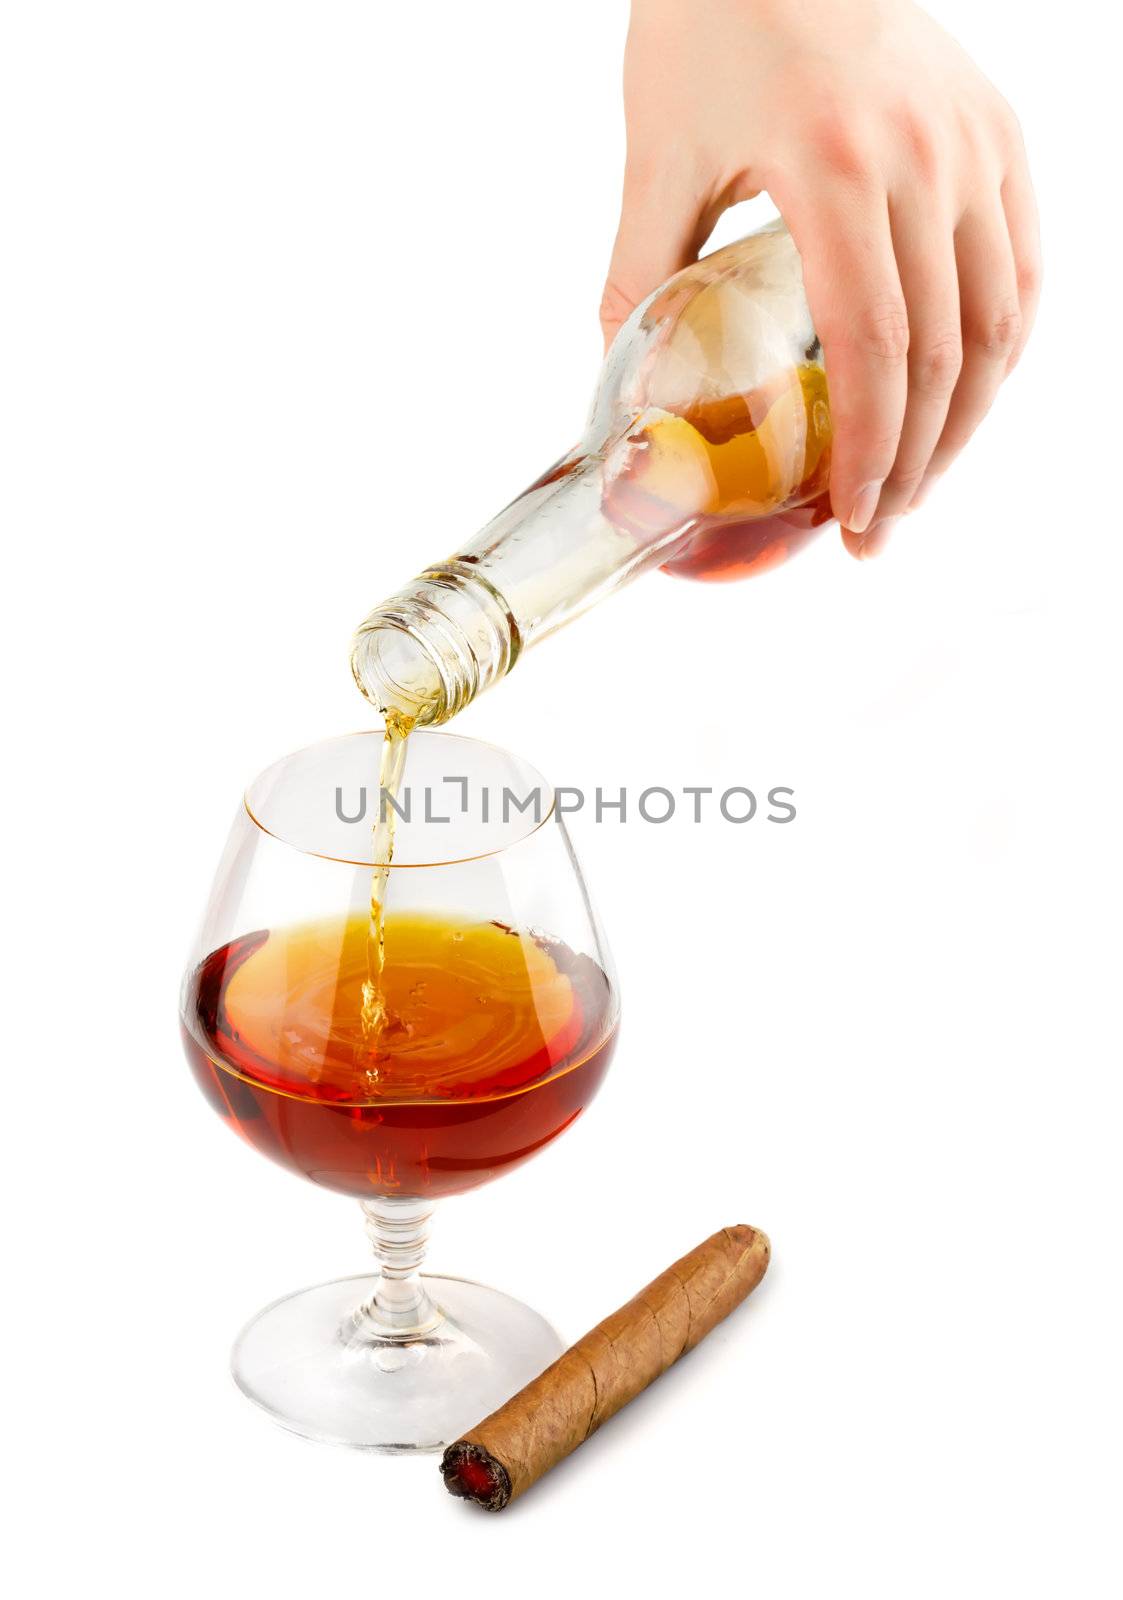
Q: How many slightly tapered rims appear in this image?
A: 1